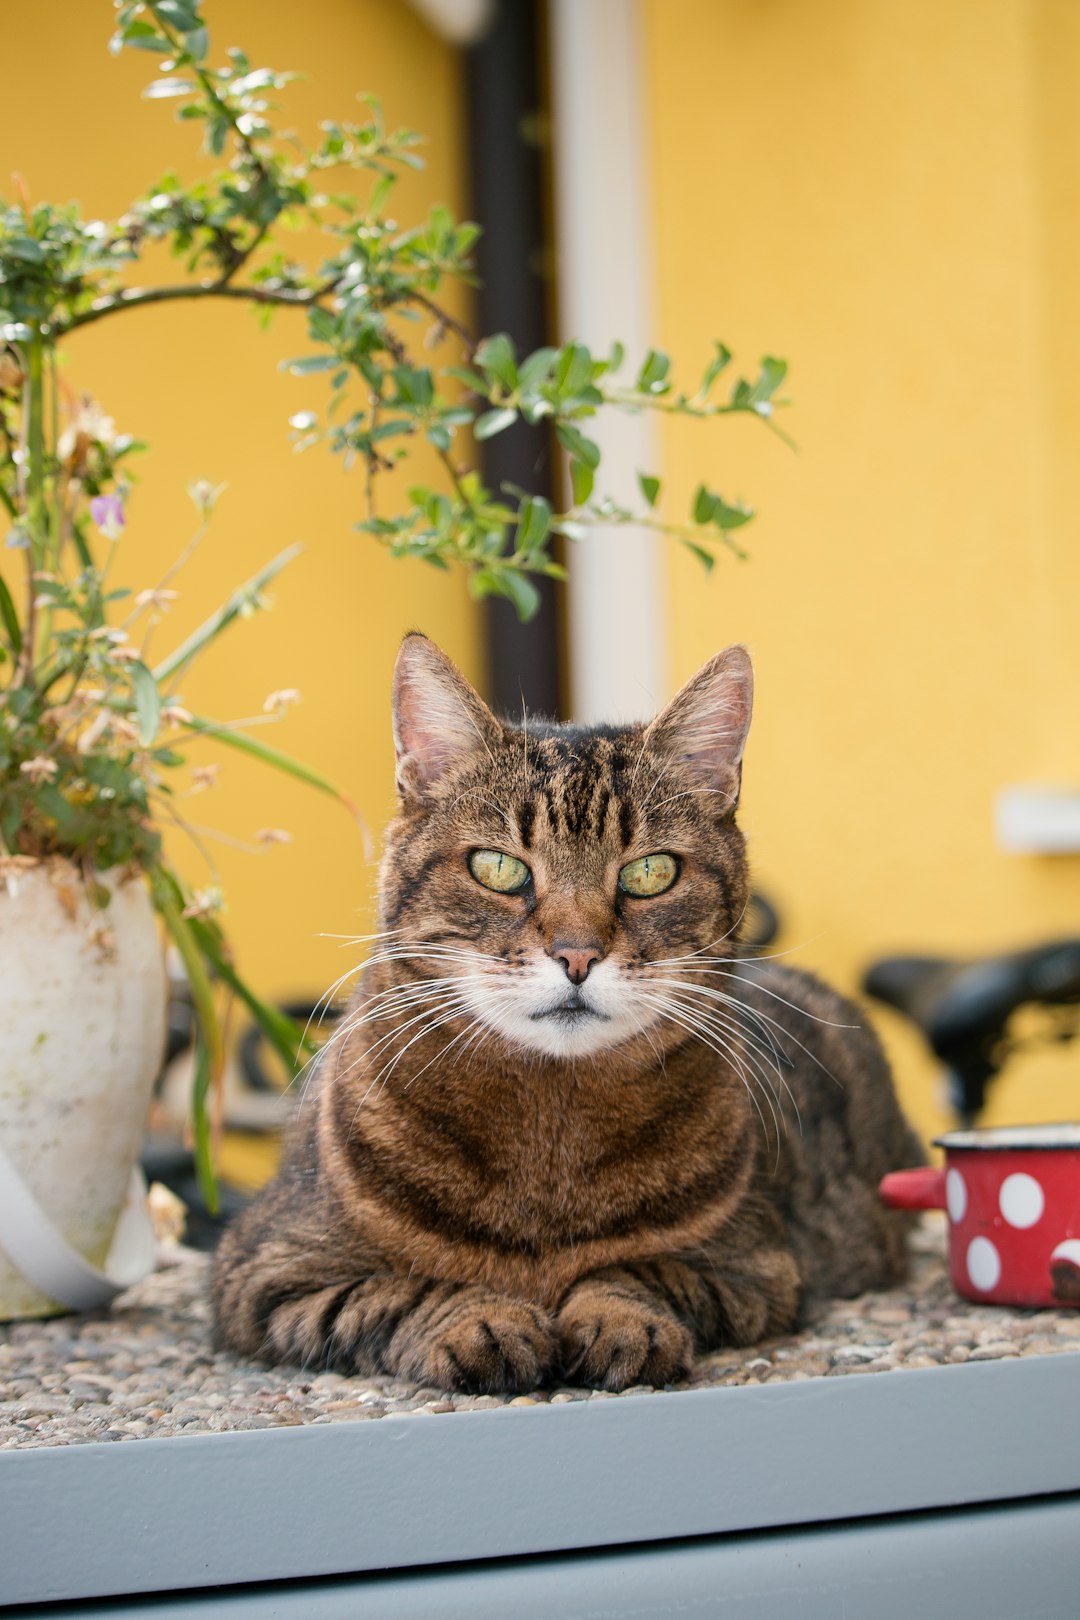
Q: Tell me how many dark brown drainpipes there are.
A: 1